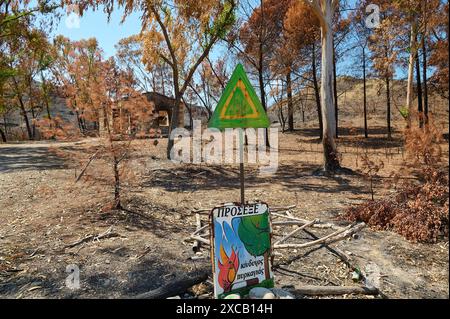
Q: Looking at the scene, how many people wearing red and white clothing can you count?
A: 0